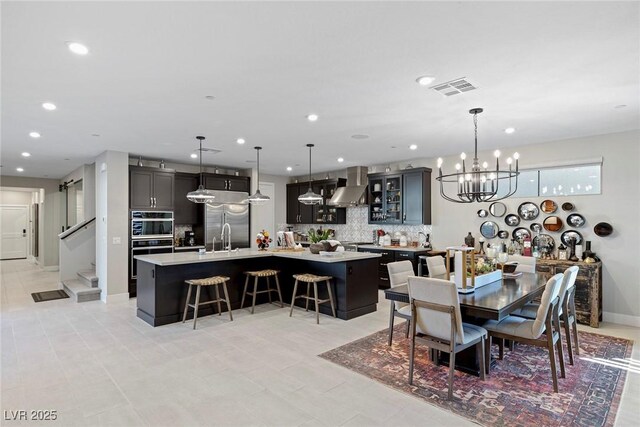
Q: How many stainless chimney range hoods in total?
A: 1